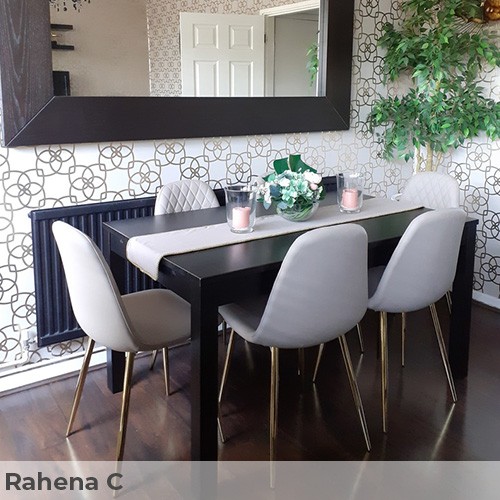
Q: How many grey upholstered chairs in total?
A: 5